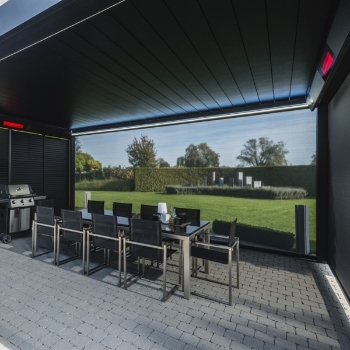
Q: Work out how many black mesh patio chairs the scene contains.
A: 10